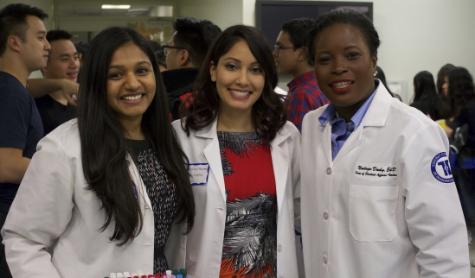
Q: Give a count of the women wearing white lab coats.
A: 3